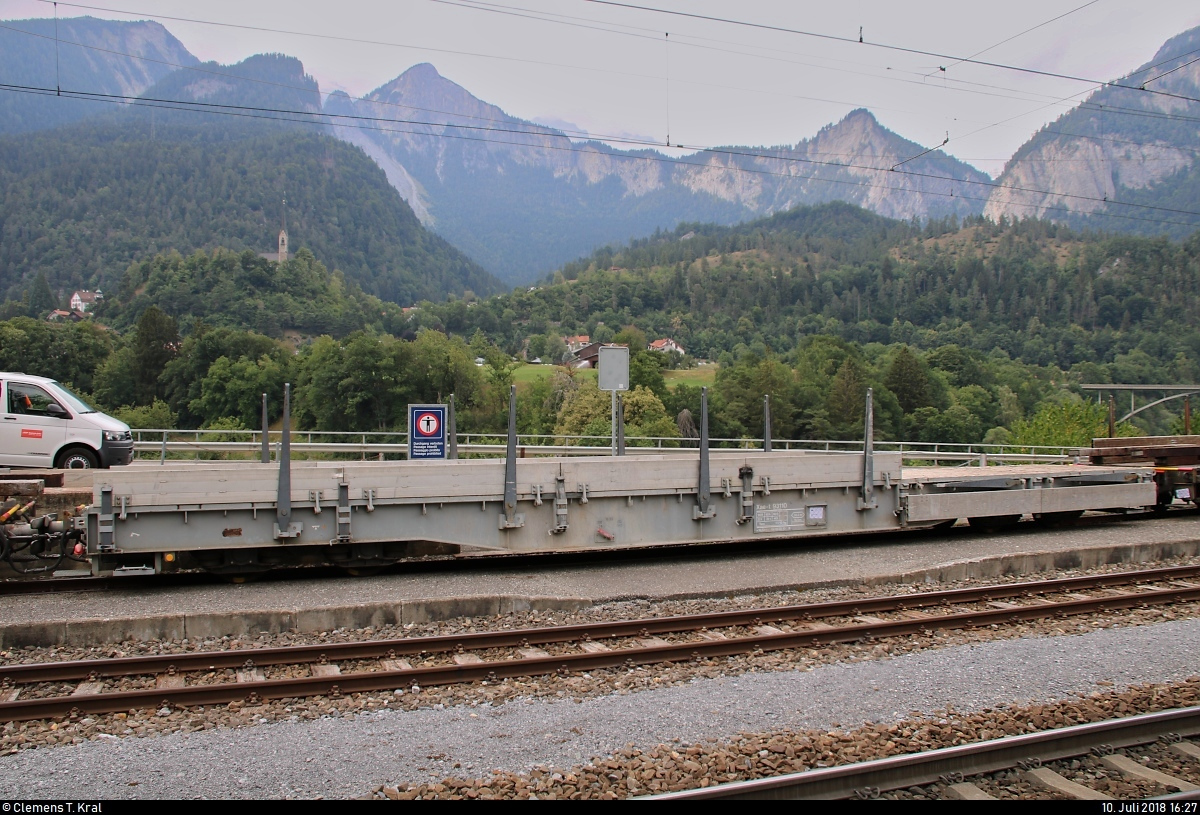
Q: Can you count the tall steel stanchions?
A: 8